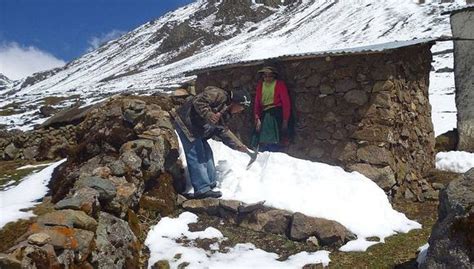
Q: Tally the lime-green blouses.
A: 1